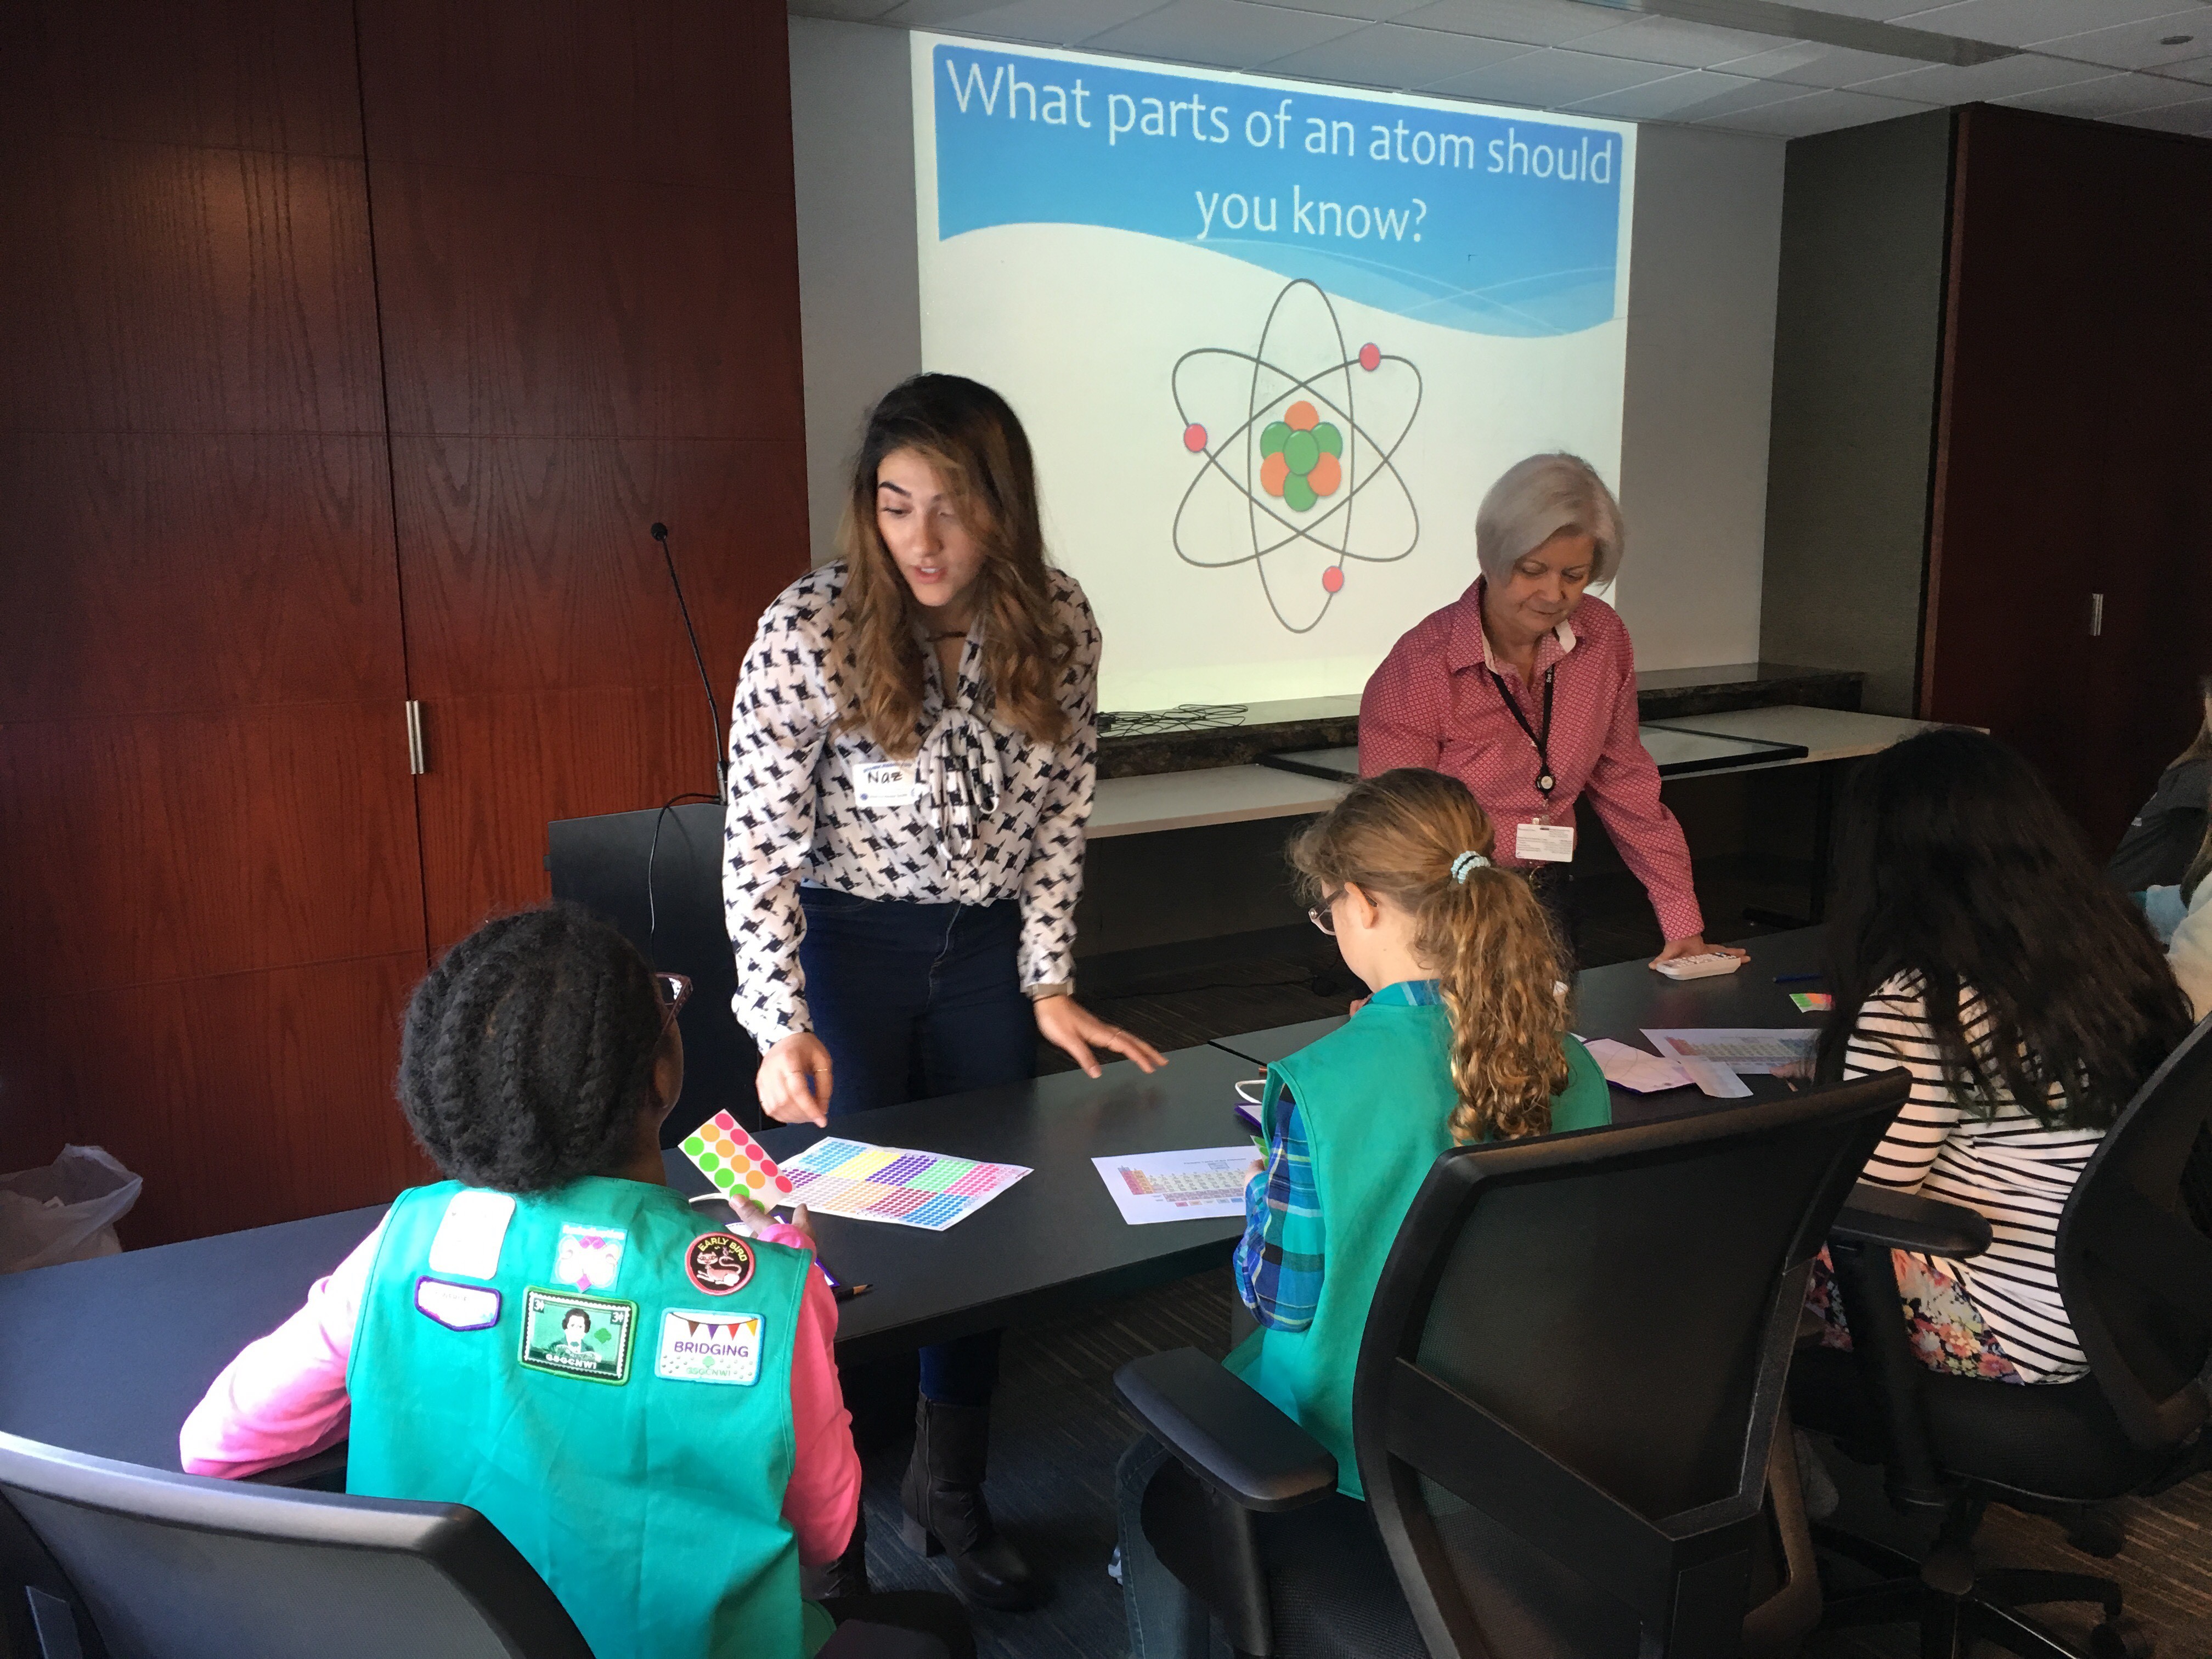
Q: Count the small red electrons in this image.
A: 3